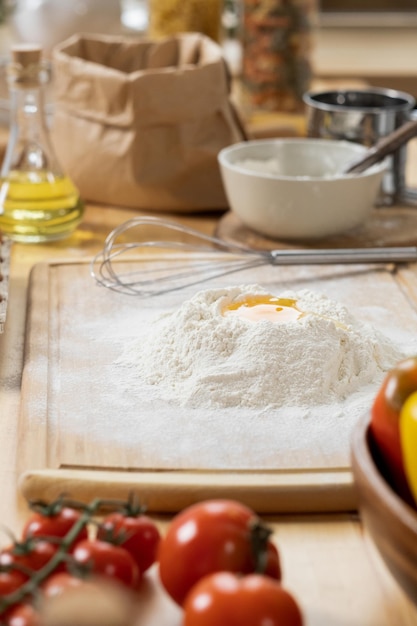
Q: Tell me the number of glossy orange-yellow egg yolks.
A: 1